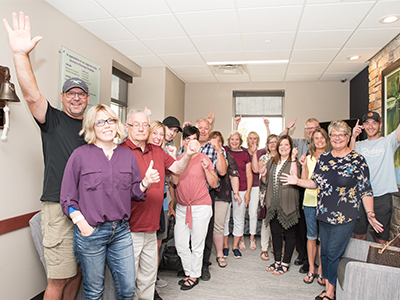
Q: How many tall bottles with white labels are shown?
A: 0